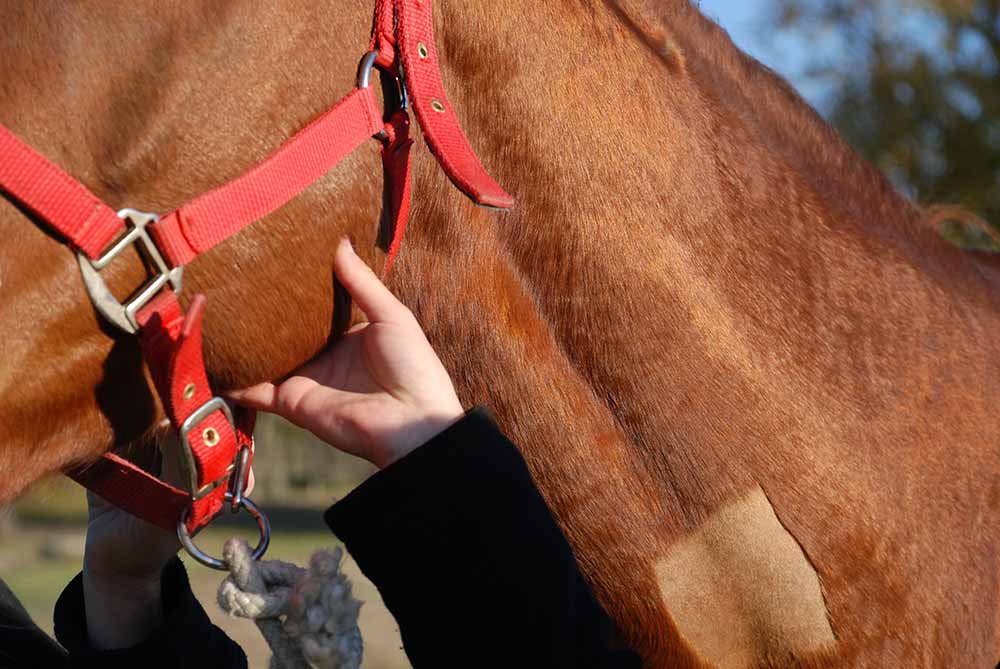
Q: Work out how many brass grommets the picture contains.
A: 4